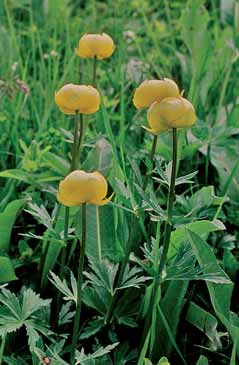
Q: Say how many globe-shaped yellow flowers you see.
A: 5